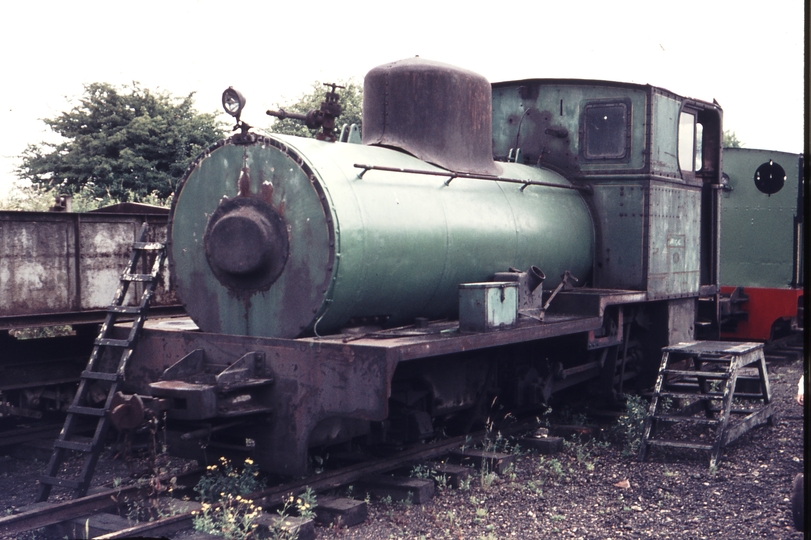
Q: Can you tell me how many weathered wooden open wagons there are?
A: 1